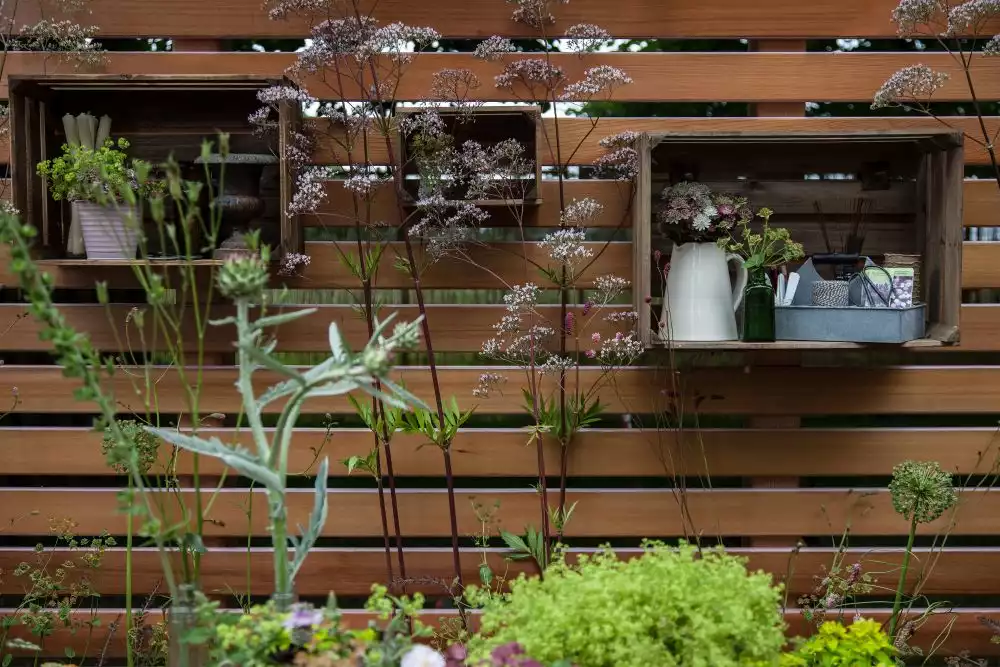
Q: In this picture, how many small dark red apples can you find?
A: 0